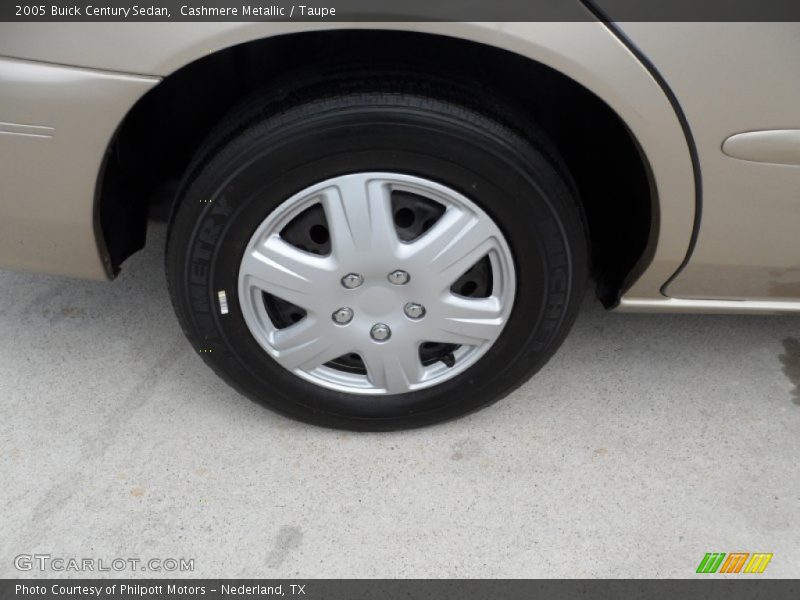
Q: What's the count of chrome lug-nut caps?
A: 5